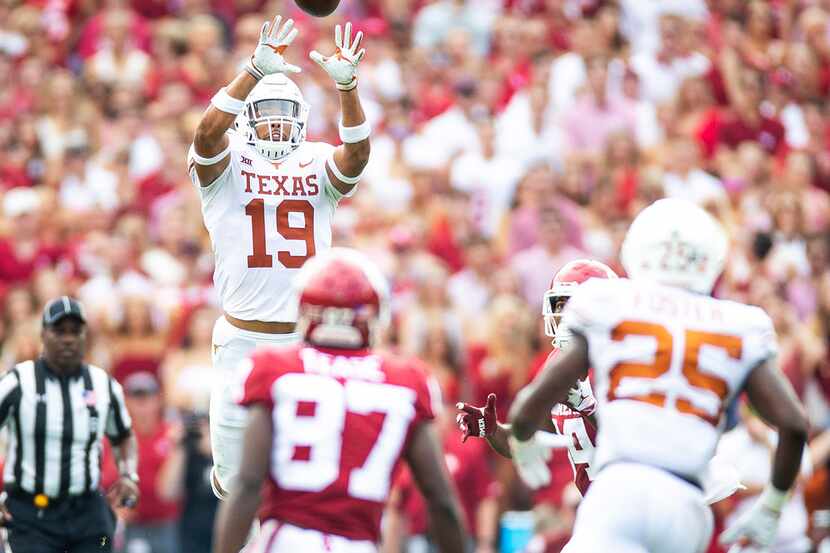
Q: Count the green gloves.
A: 0